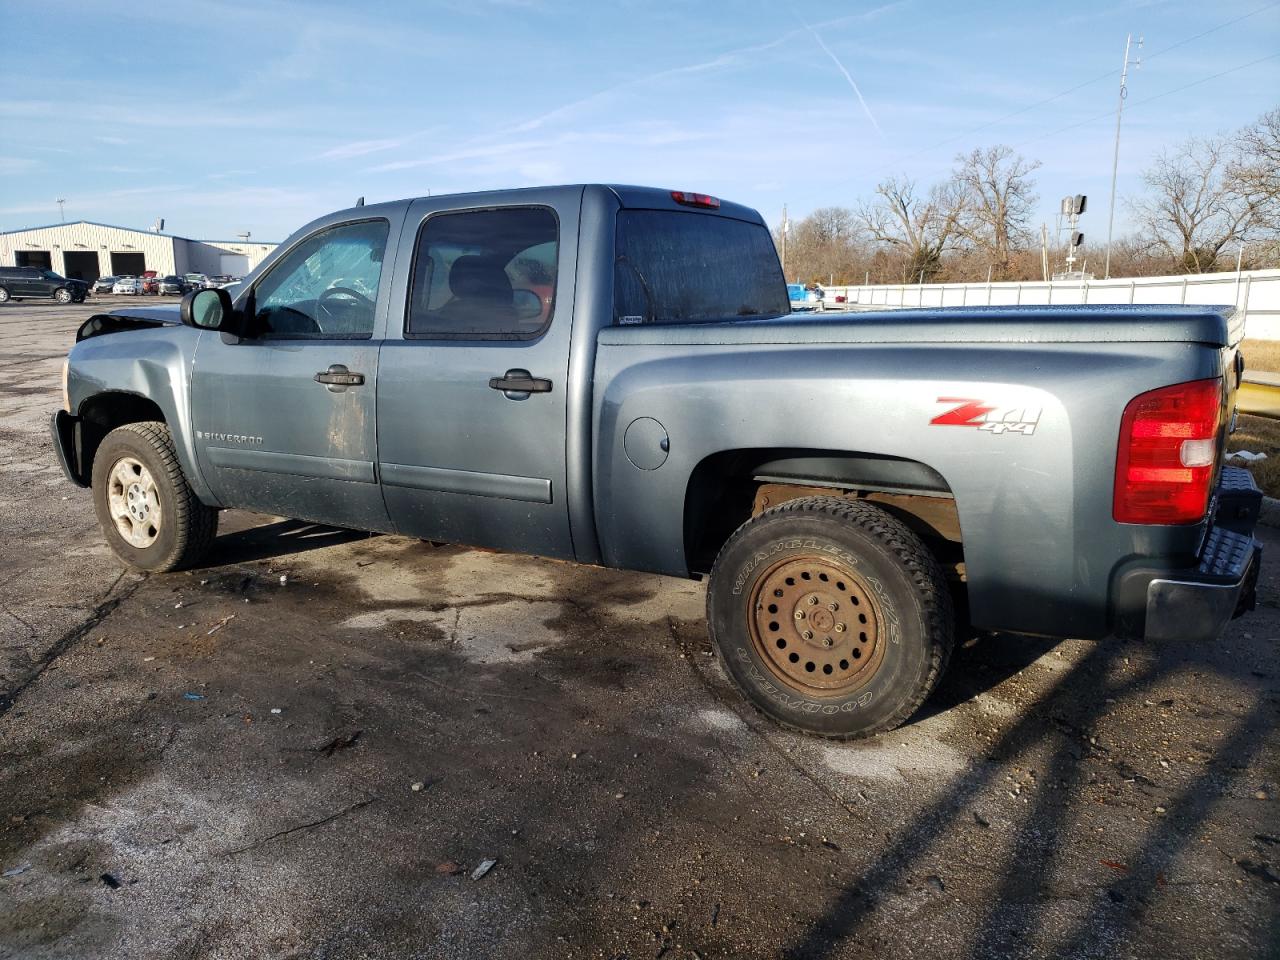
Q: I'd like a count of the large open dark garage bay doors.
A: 3